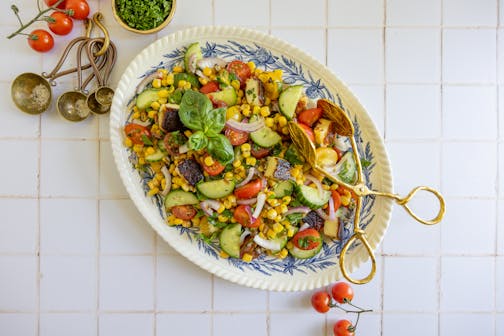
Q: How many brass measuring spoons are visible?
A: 4